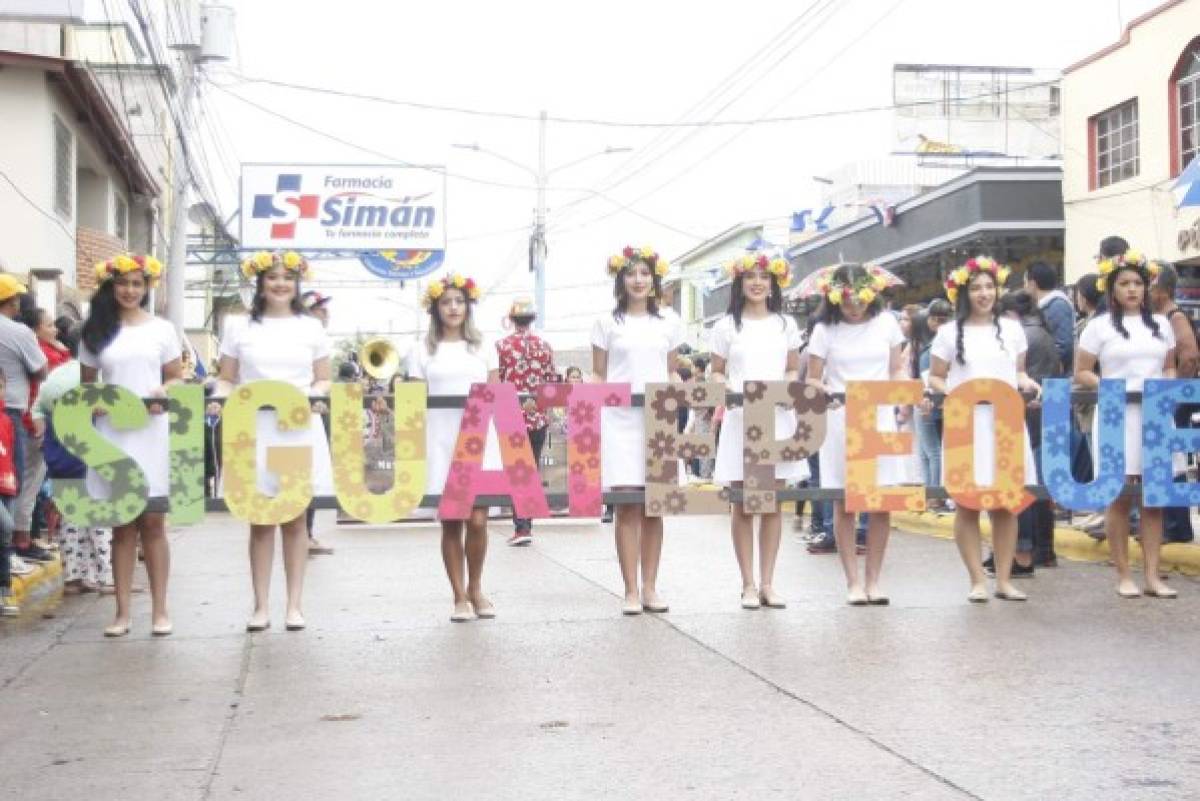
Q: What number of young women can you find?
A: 8